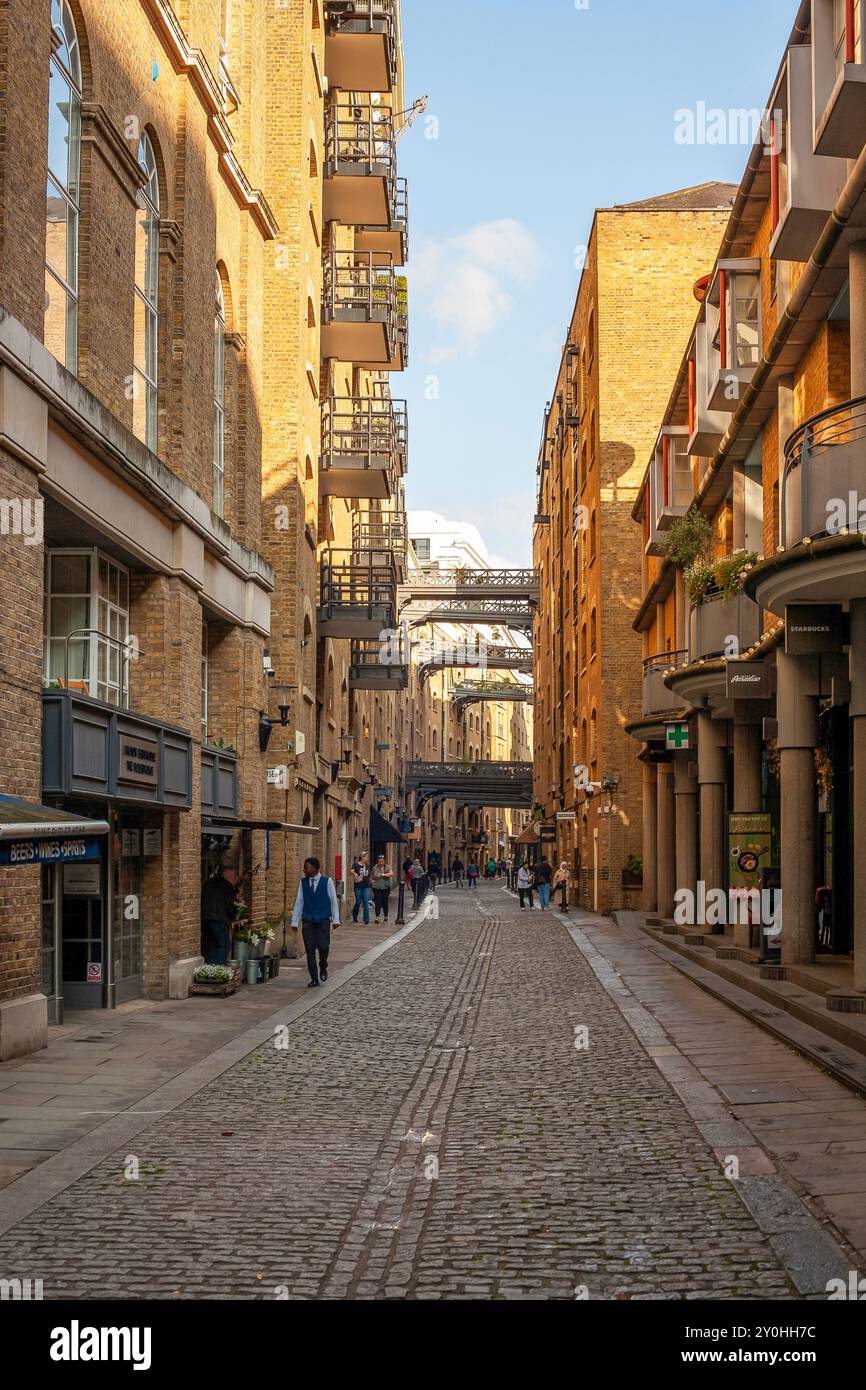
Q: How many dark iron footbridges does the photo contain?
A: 5